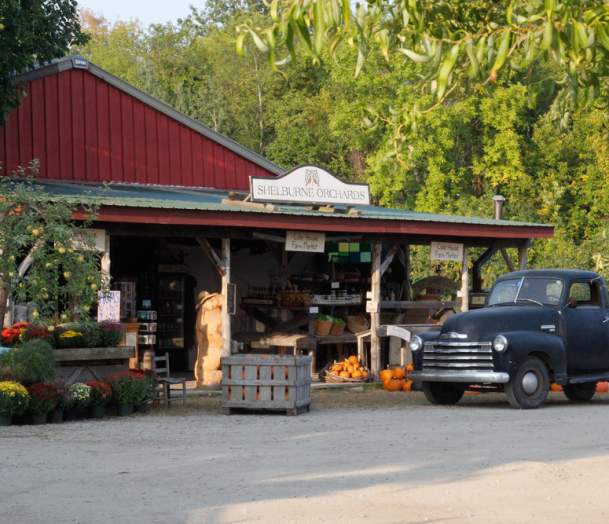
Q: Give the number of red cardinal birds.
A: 0